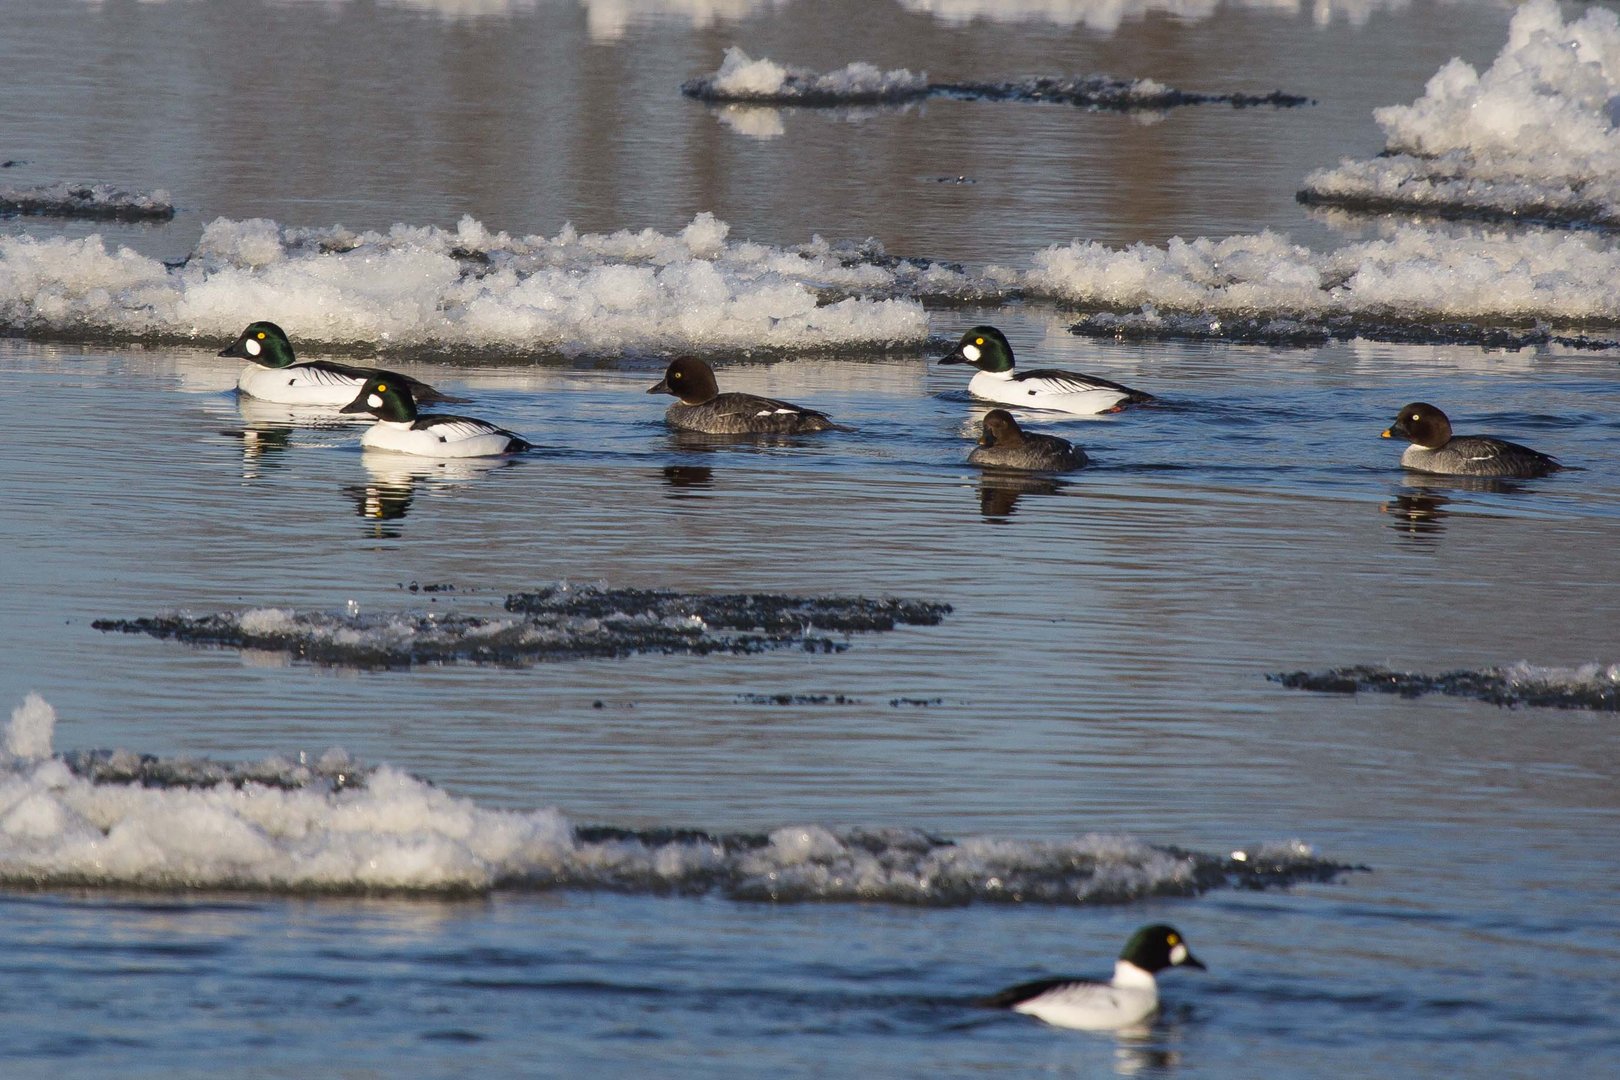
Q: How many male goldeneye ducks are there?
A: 4